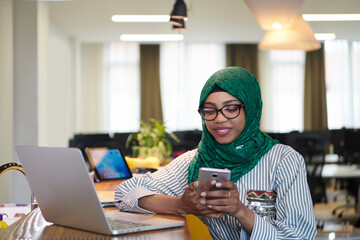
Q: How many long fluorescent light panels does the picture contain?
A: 4